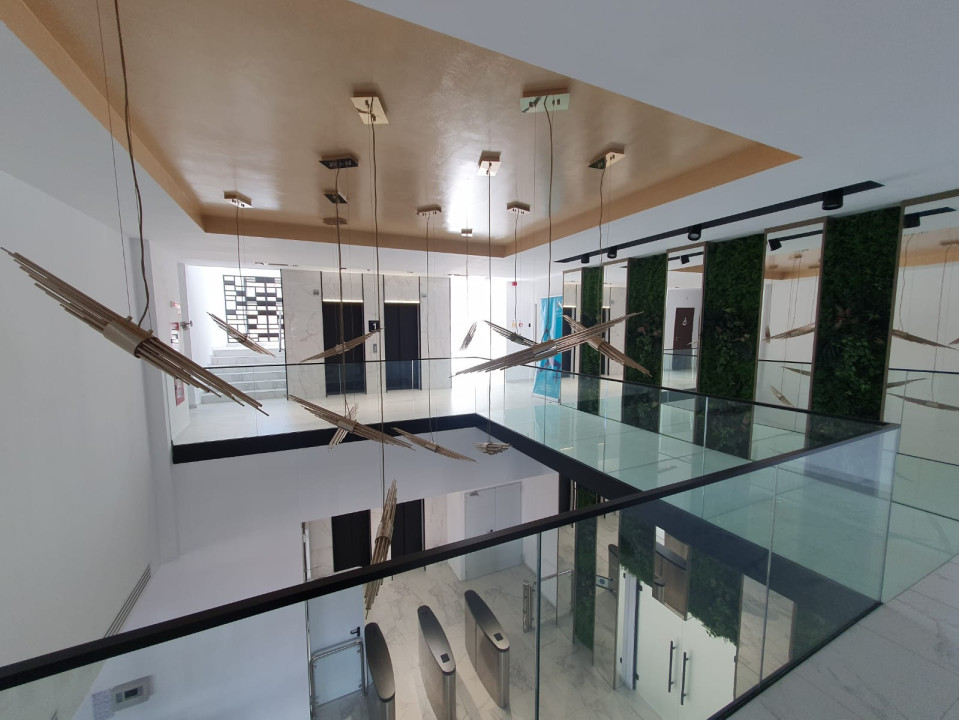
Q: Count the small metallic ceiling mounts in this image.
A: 11